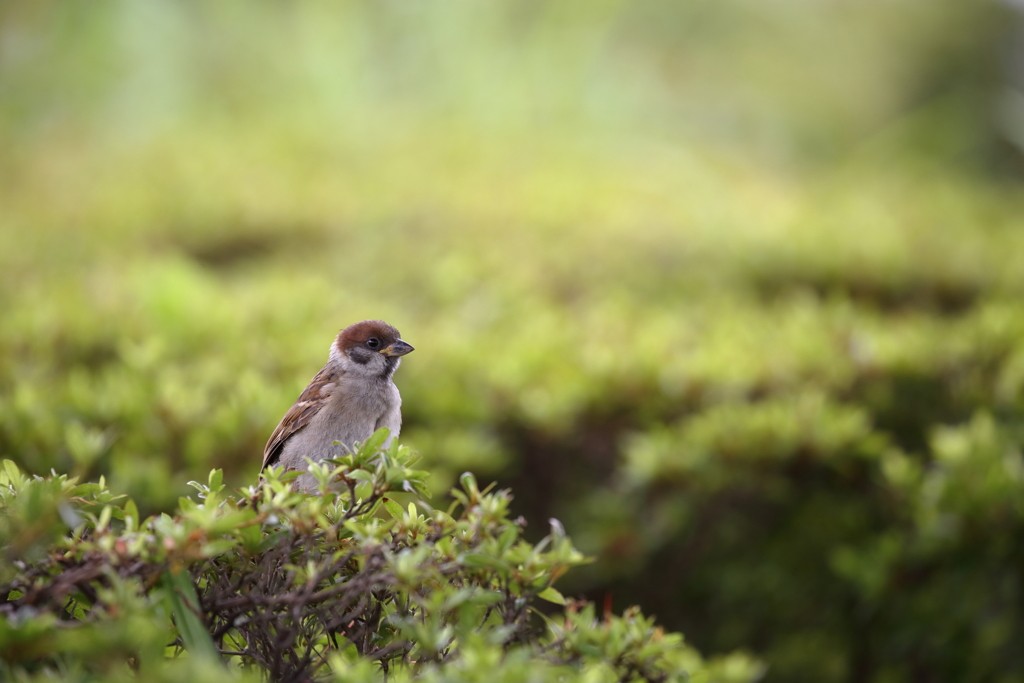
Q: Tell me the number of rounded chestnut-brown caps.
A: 1